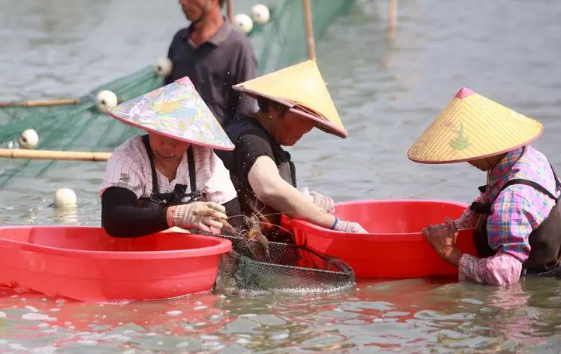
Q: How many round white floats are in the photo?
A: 6